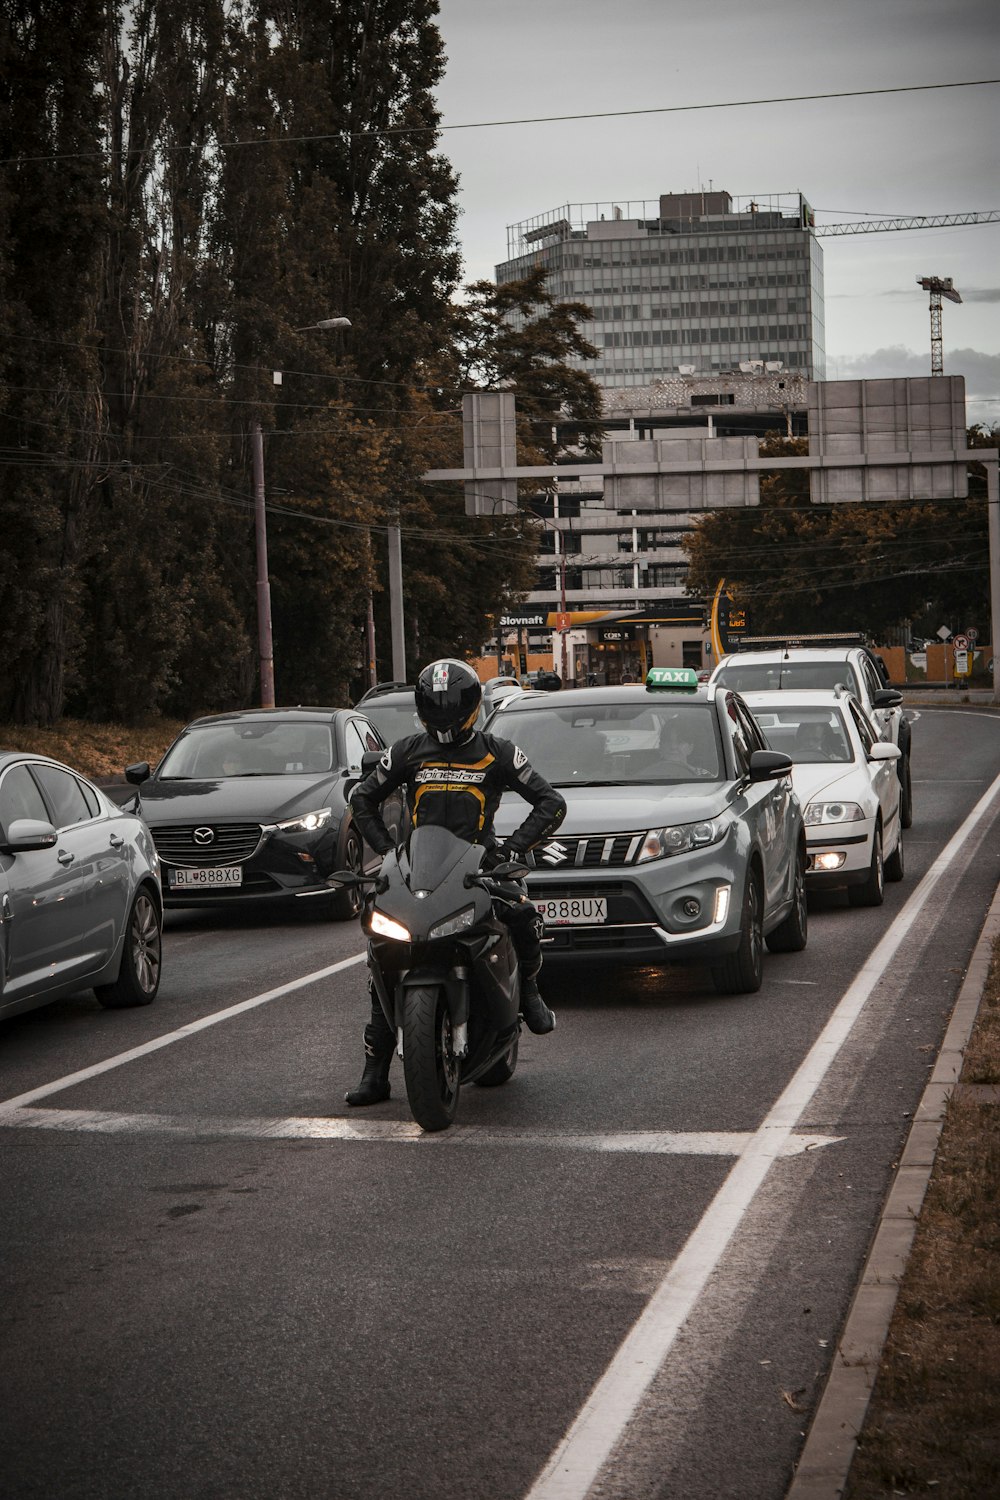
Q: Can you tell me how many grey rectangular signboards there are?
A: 3